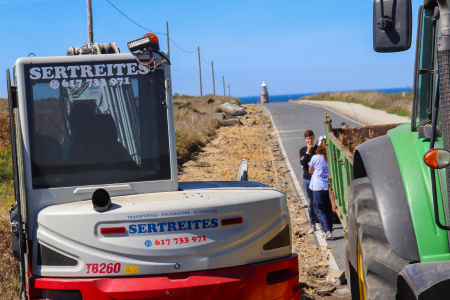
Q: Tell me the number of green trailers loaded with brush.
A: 1